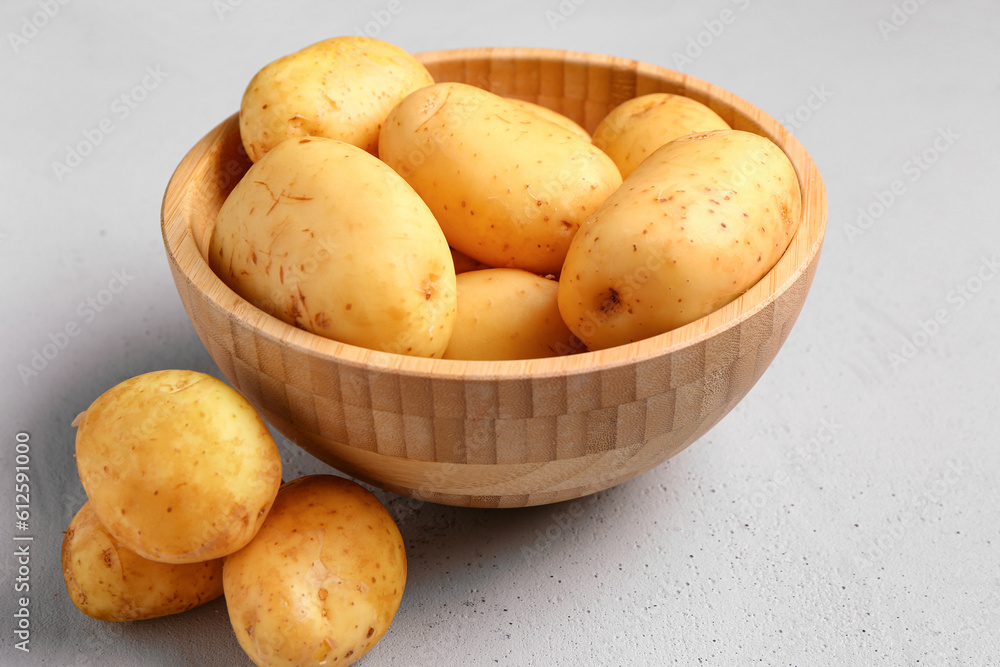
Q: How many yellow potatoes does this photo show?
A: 10